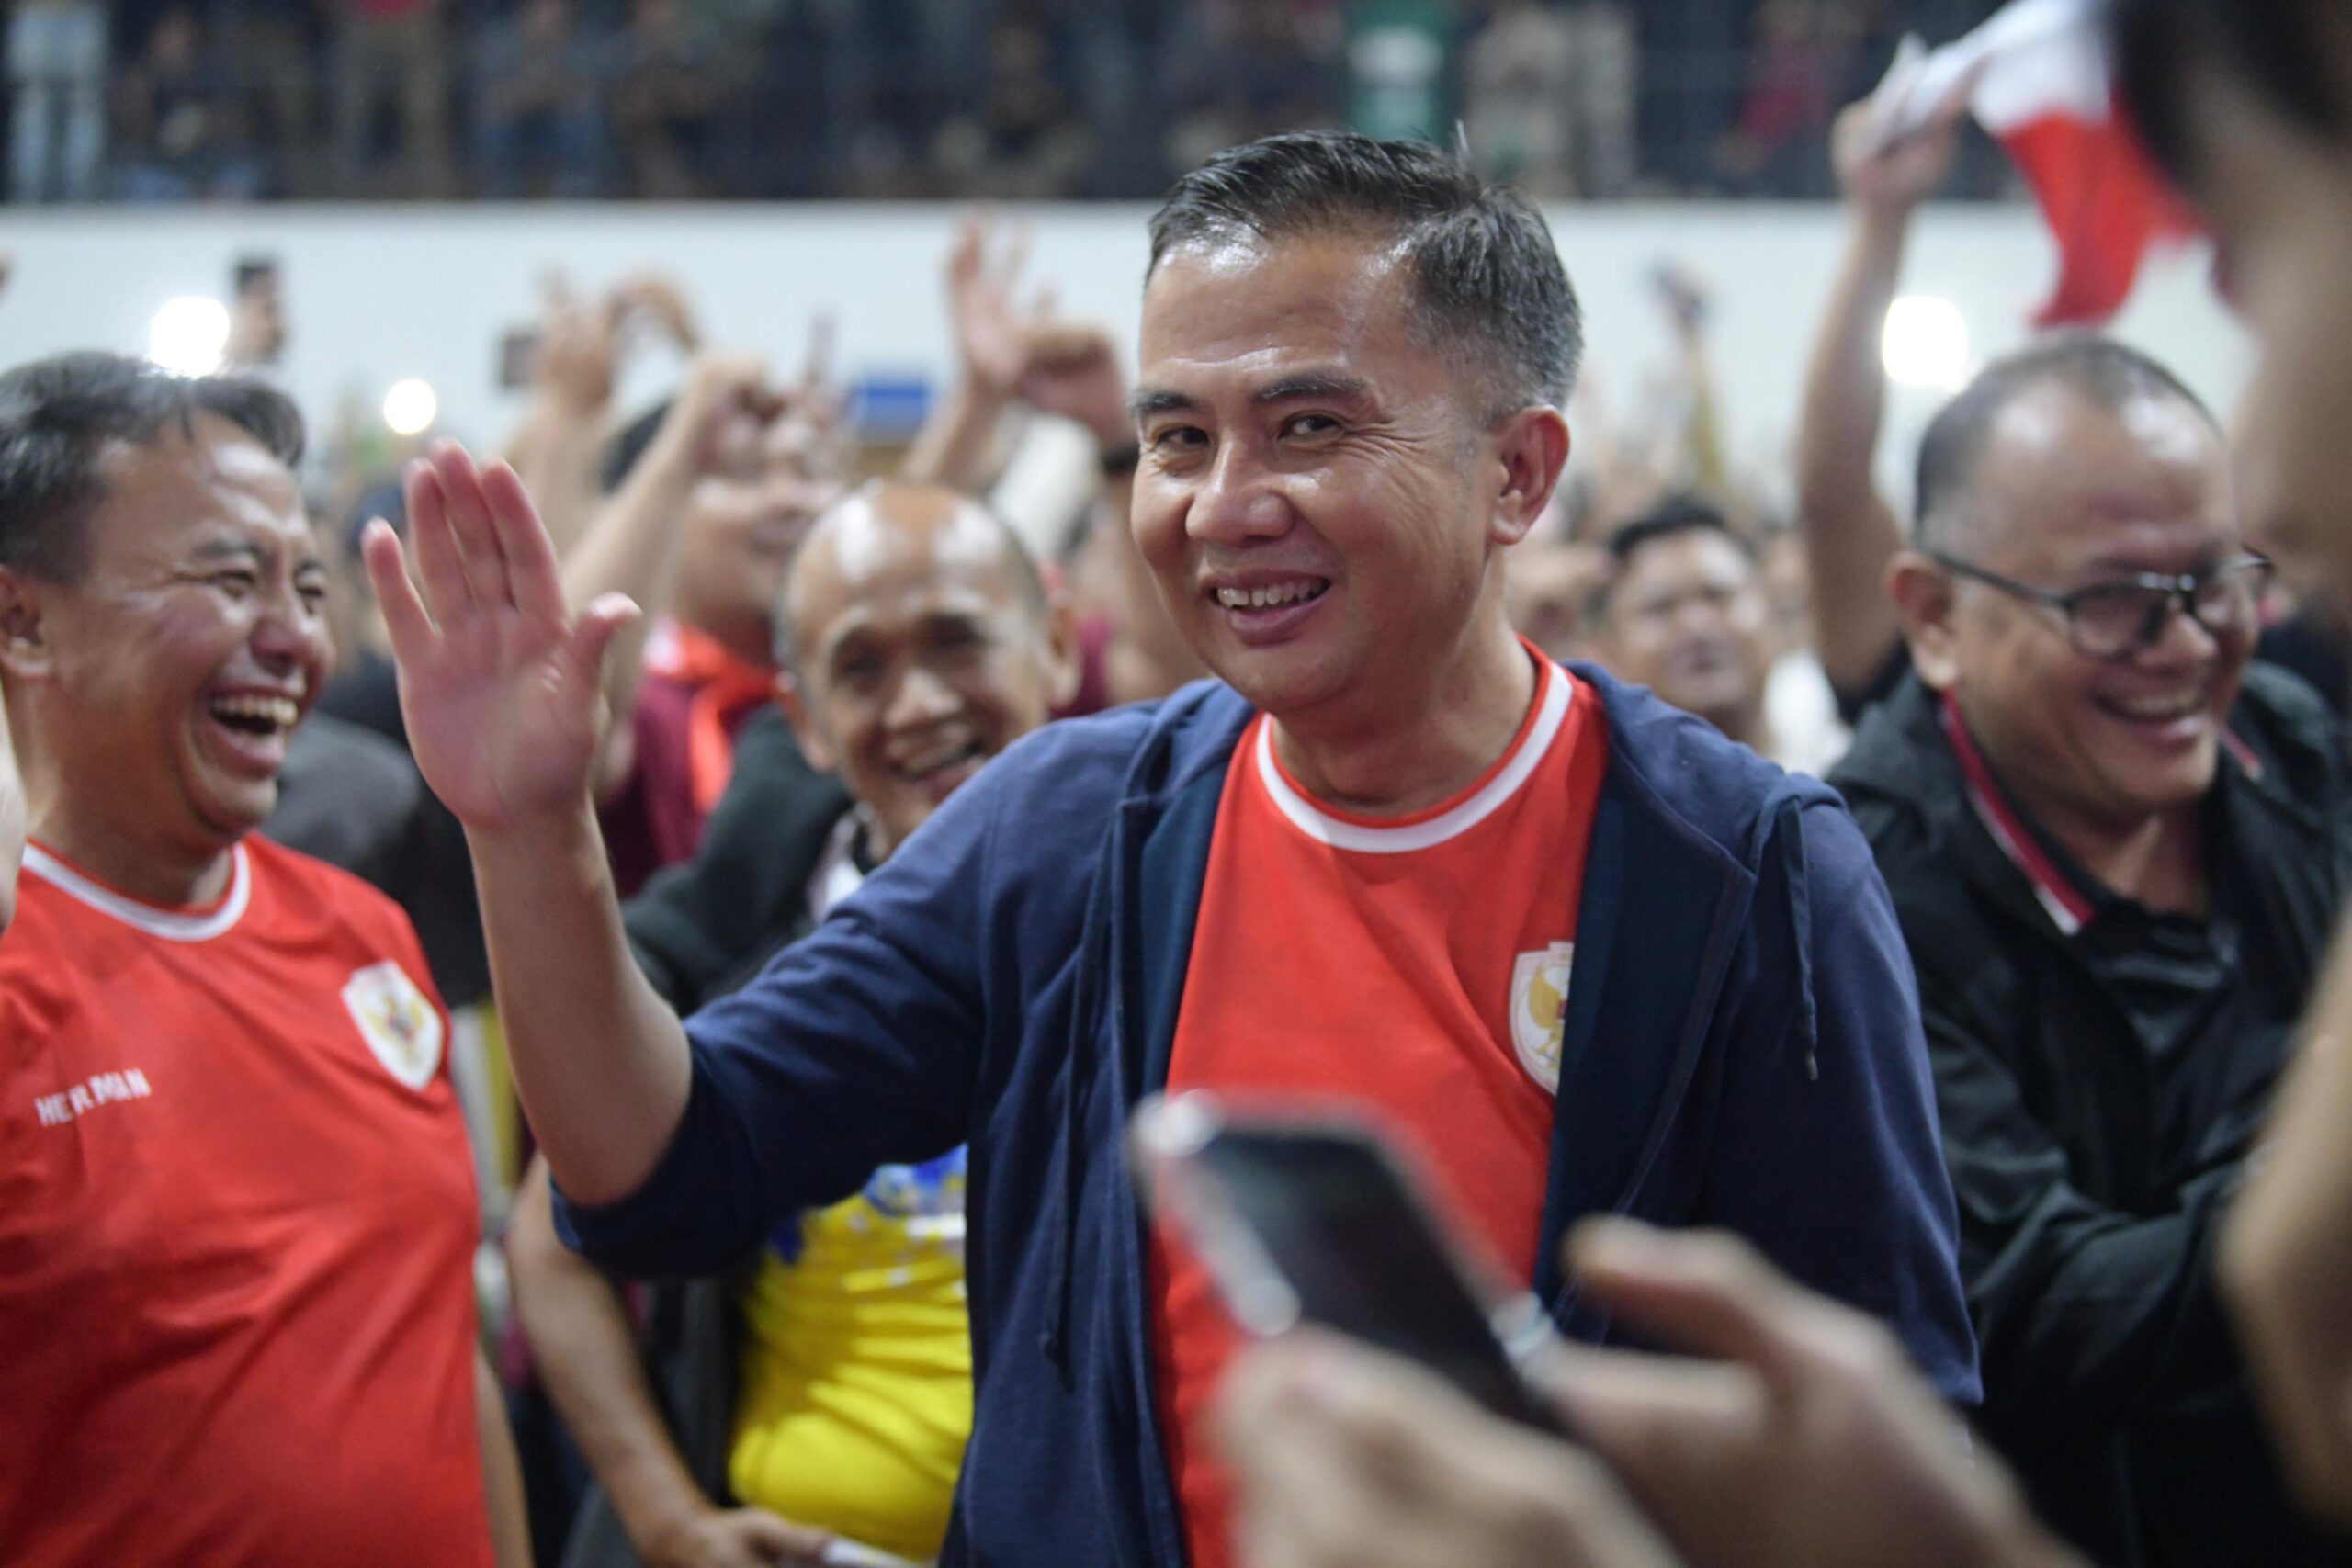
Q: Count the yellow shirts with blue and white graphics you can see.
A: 1